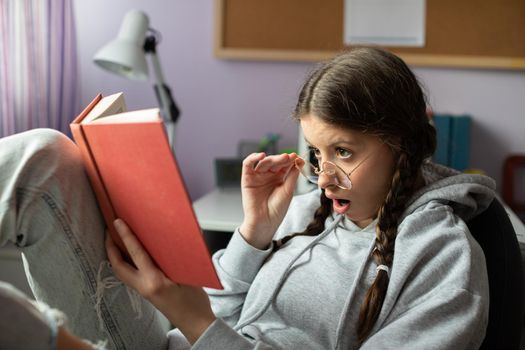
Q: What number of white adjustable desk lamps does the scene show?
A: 1